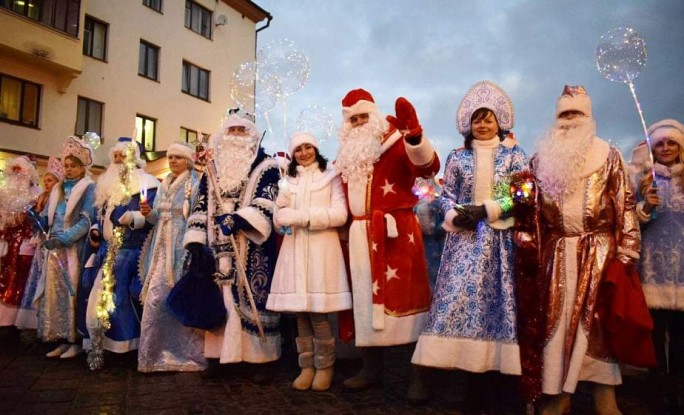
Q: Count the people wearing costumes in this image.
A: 11